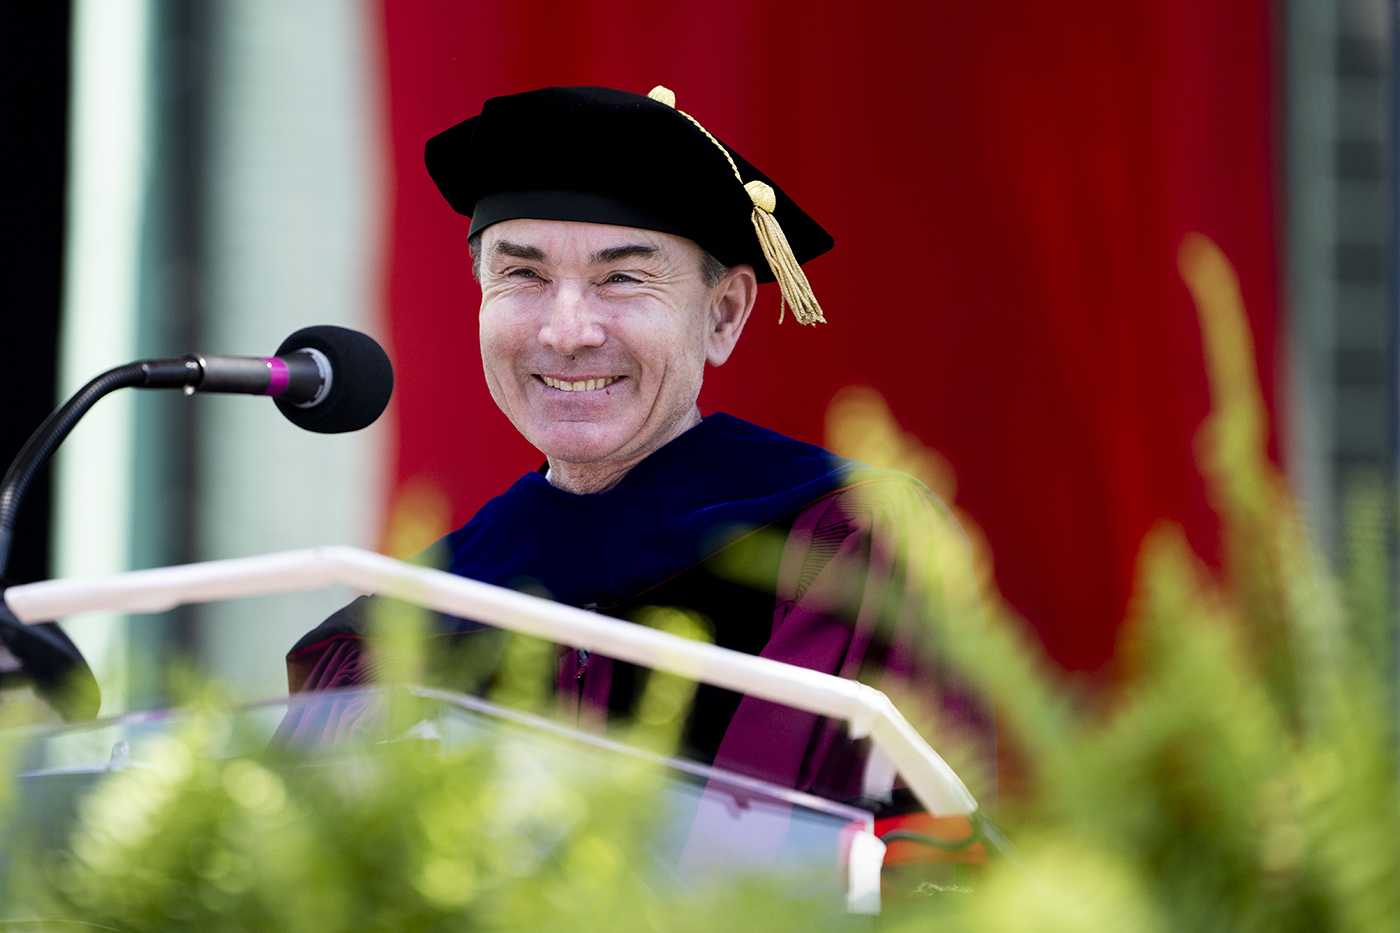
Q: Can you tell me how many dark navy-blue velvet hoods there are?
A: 1